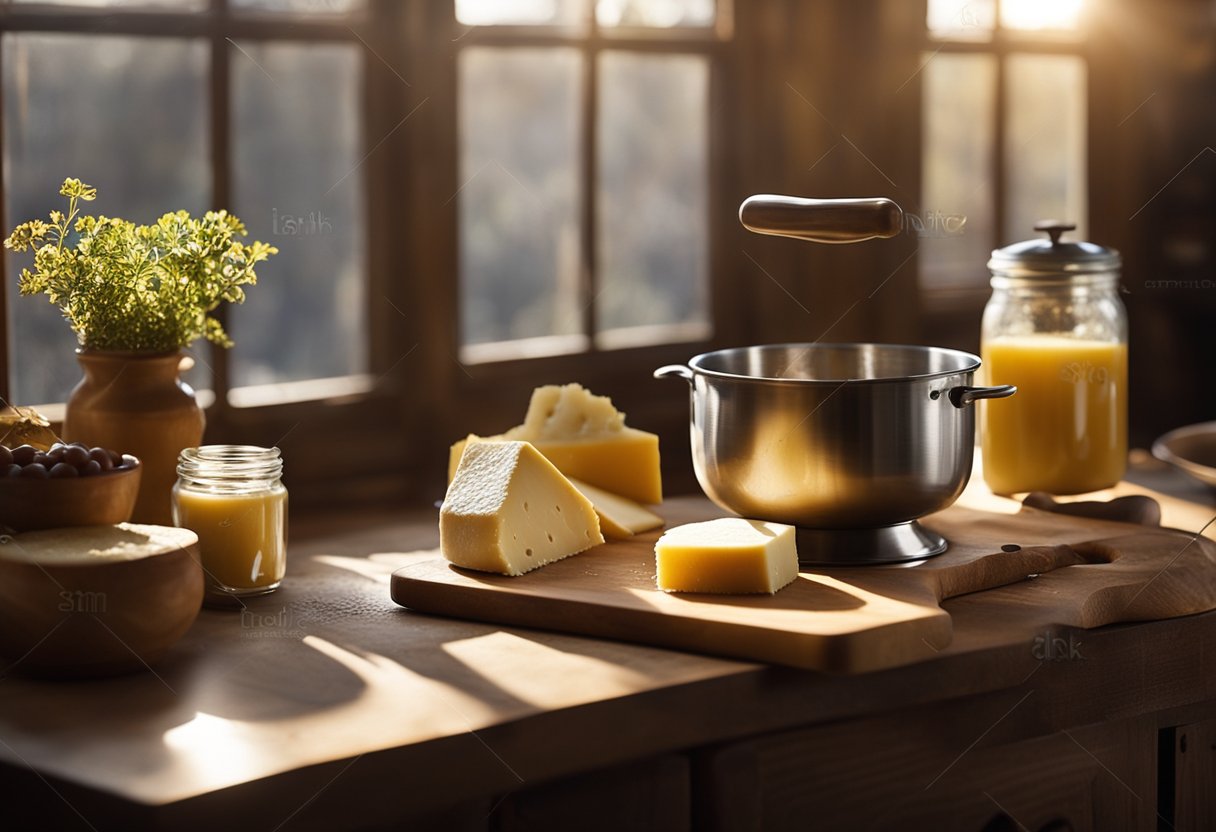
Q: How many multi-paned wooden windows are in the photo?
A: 3